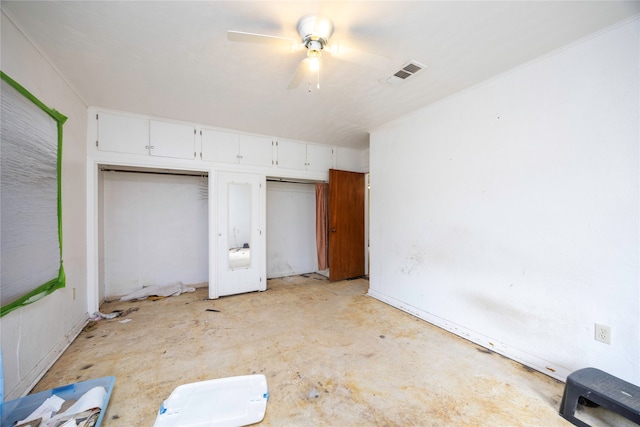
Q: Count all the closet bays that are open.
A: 2